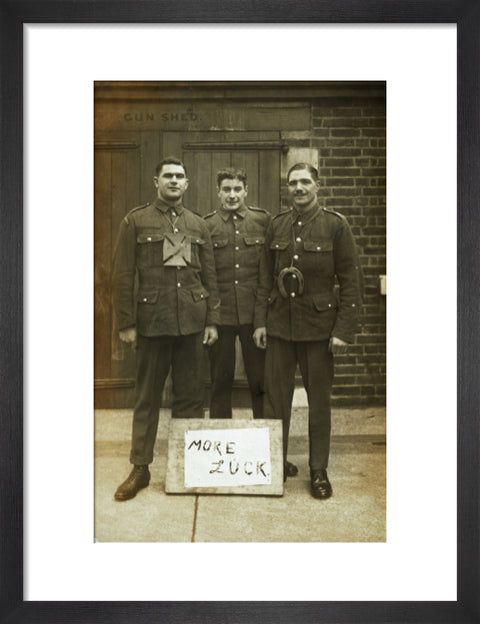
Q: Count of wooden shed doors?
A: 2